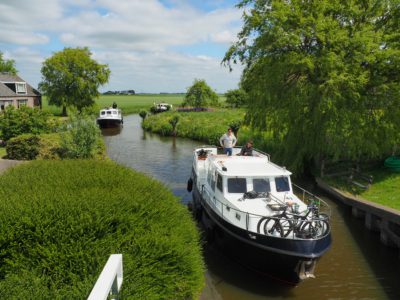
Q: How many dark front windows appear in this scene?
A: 3